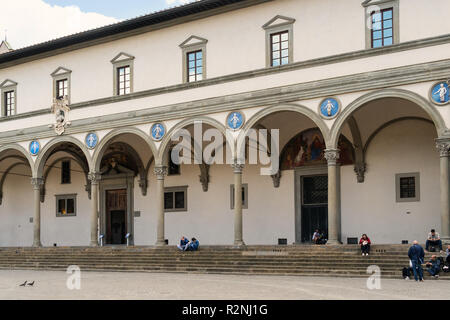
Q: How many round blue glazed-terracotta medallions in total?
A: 6